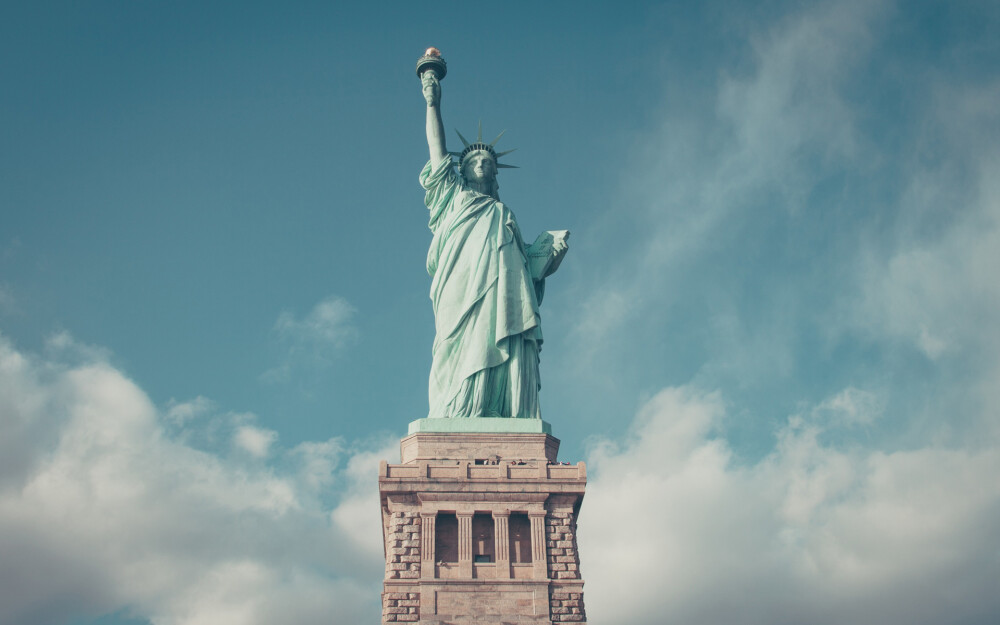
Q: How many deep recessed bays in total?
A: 3